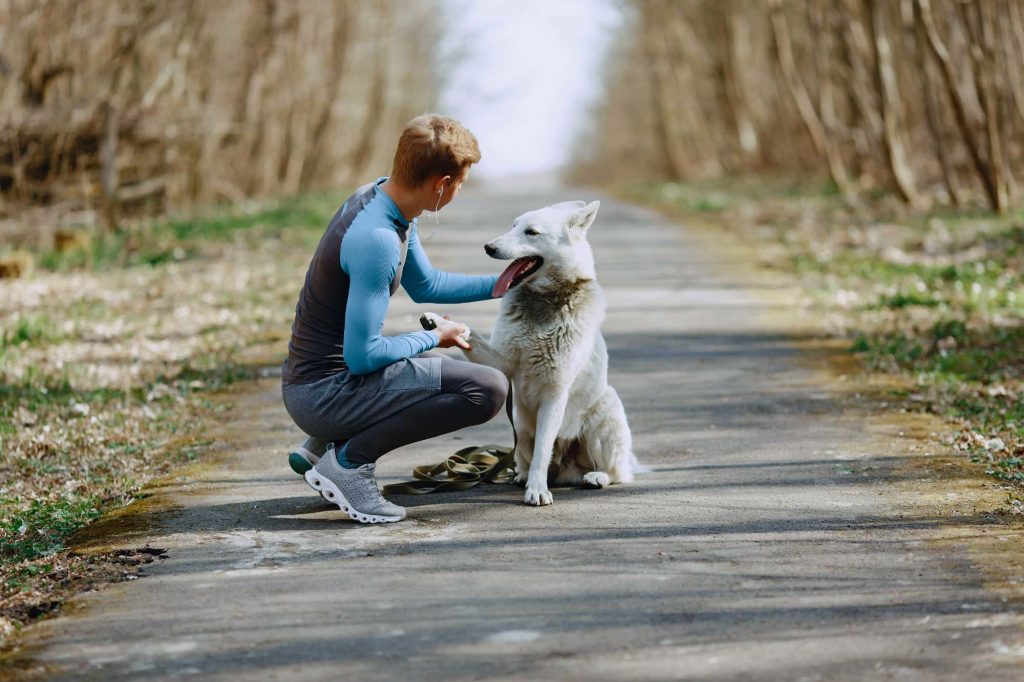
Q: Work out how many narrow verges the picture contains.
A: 2